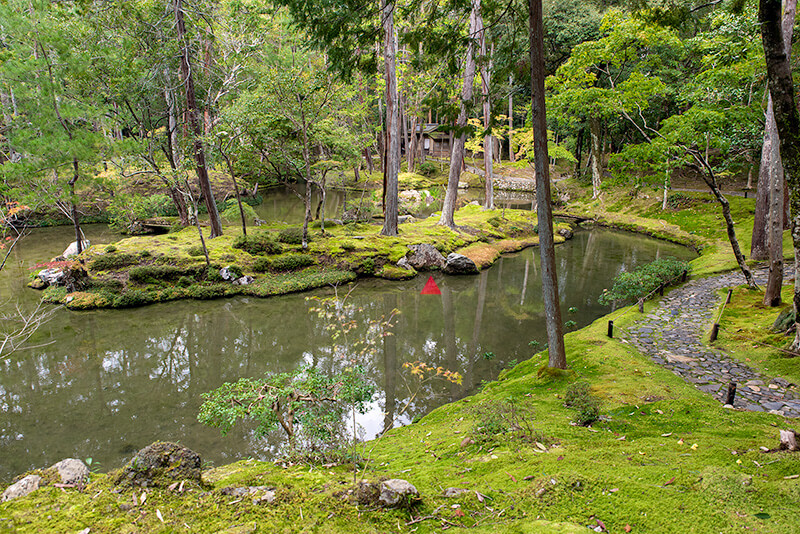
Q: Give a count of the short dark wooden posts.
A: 7